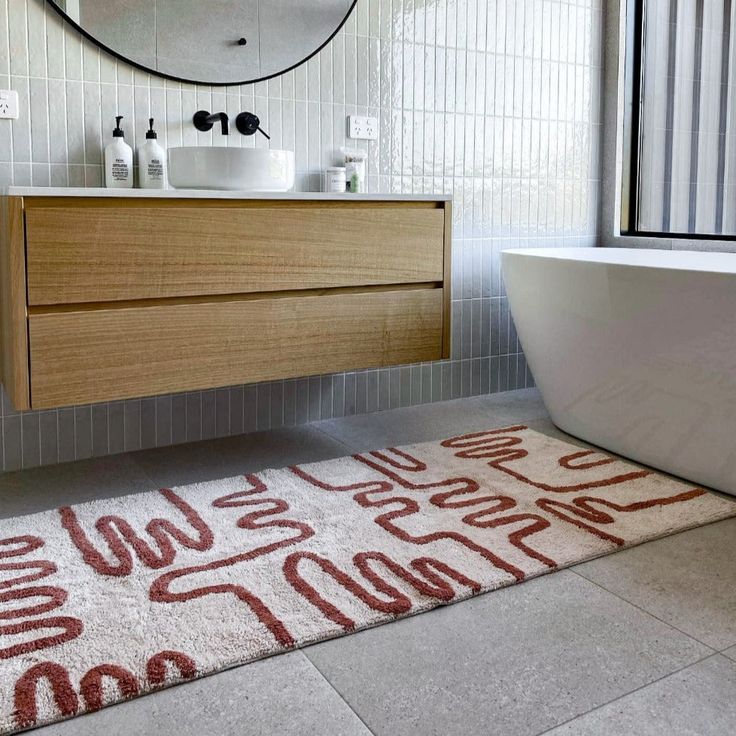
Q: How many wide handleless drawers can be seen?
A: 2